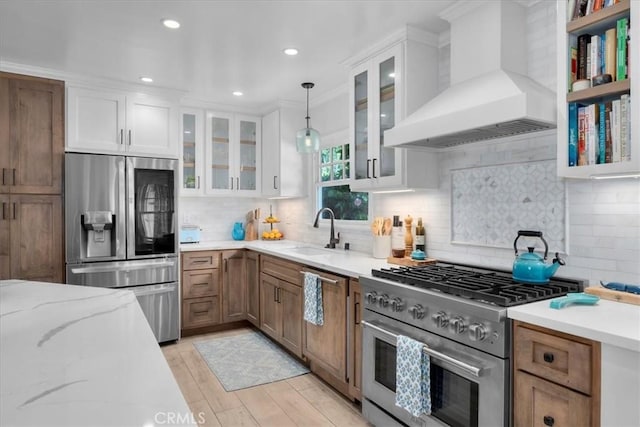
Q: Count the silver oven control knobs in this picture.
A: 7